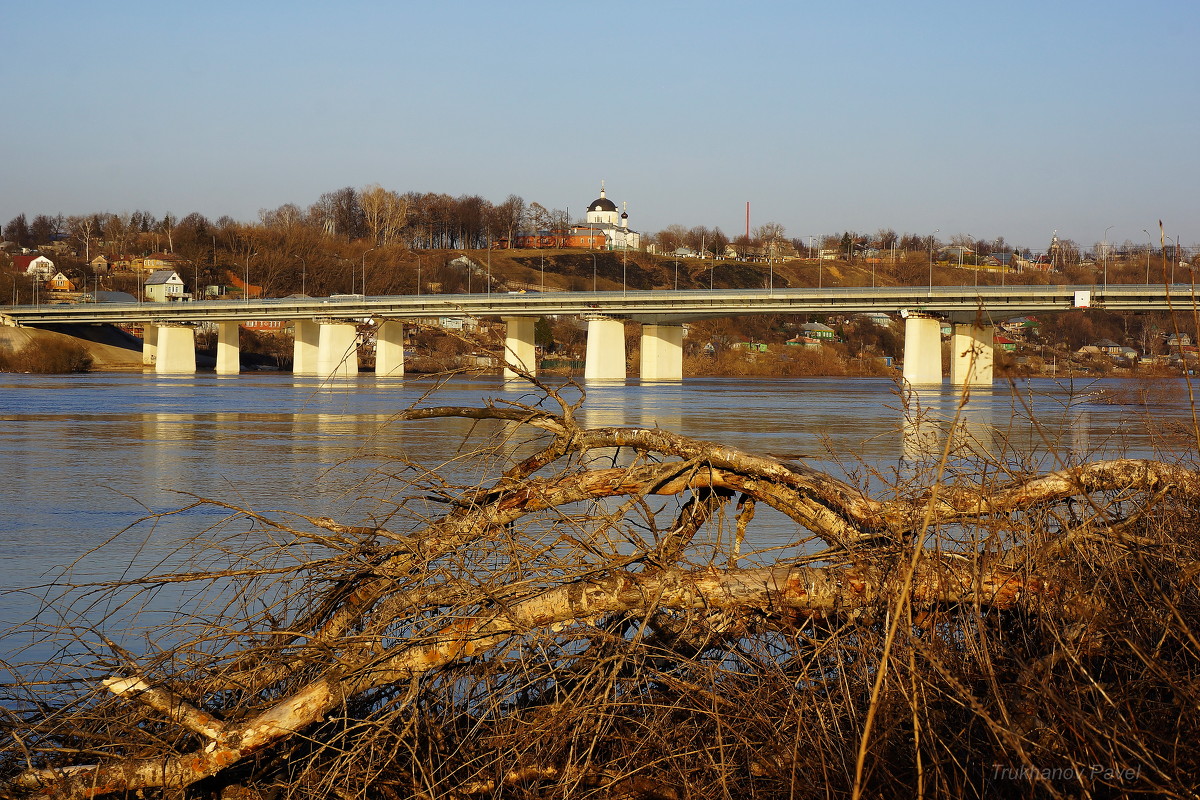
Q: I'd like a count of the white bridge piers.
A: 11